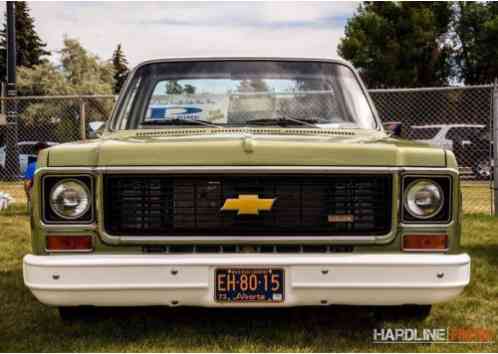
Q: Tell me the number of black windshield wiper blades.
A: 2